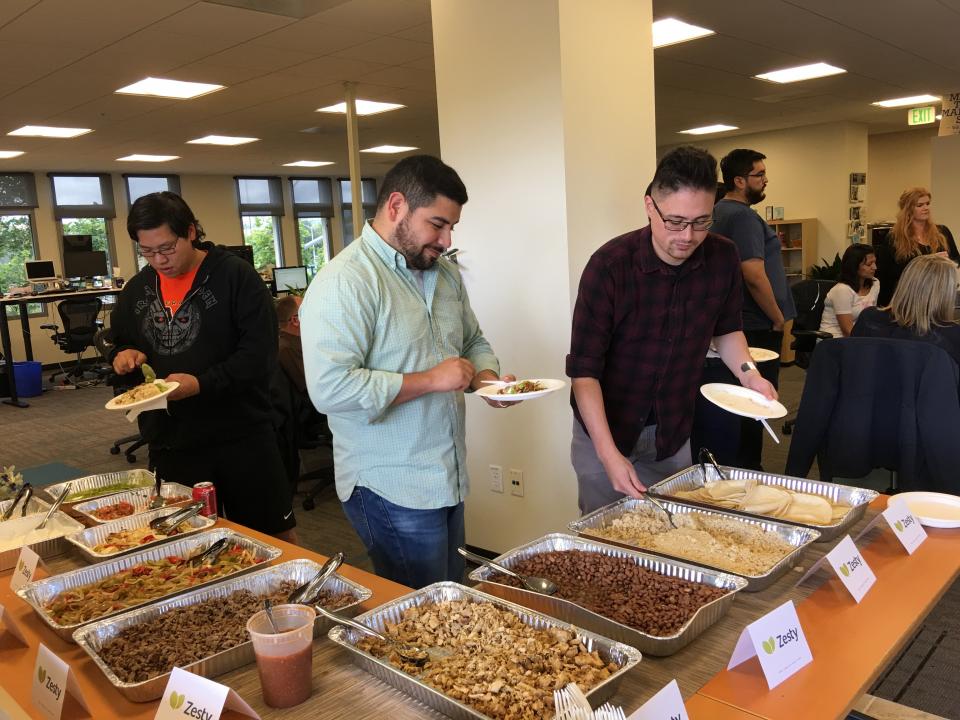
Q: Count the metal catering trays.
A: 11